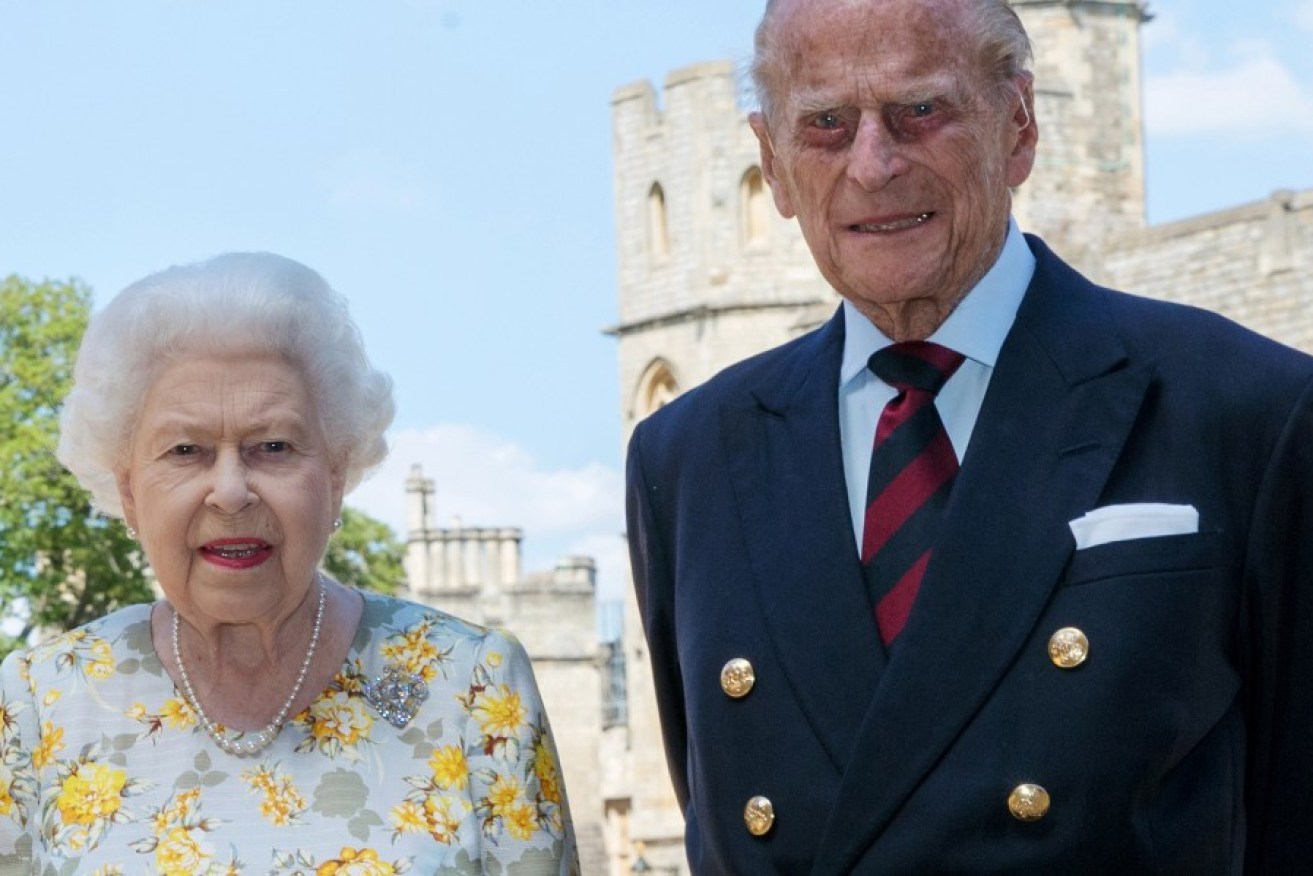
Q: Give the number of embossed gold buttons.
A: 4